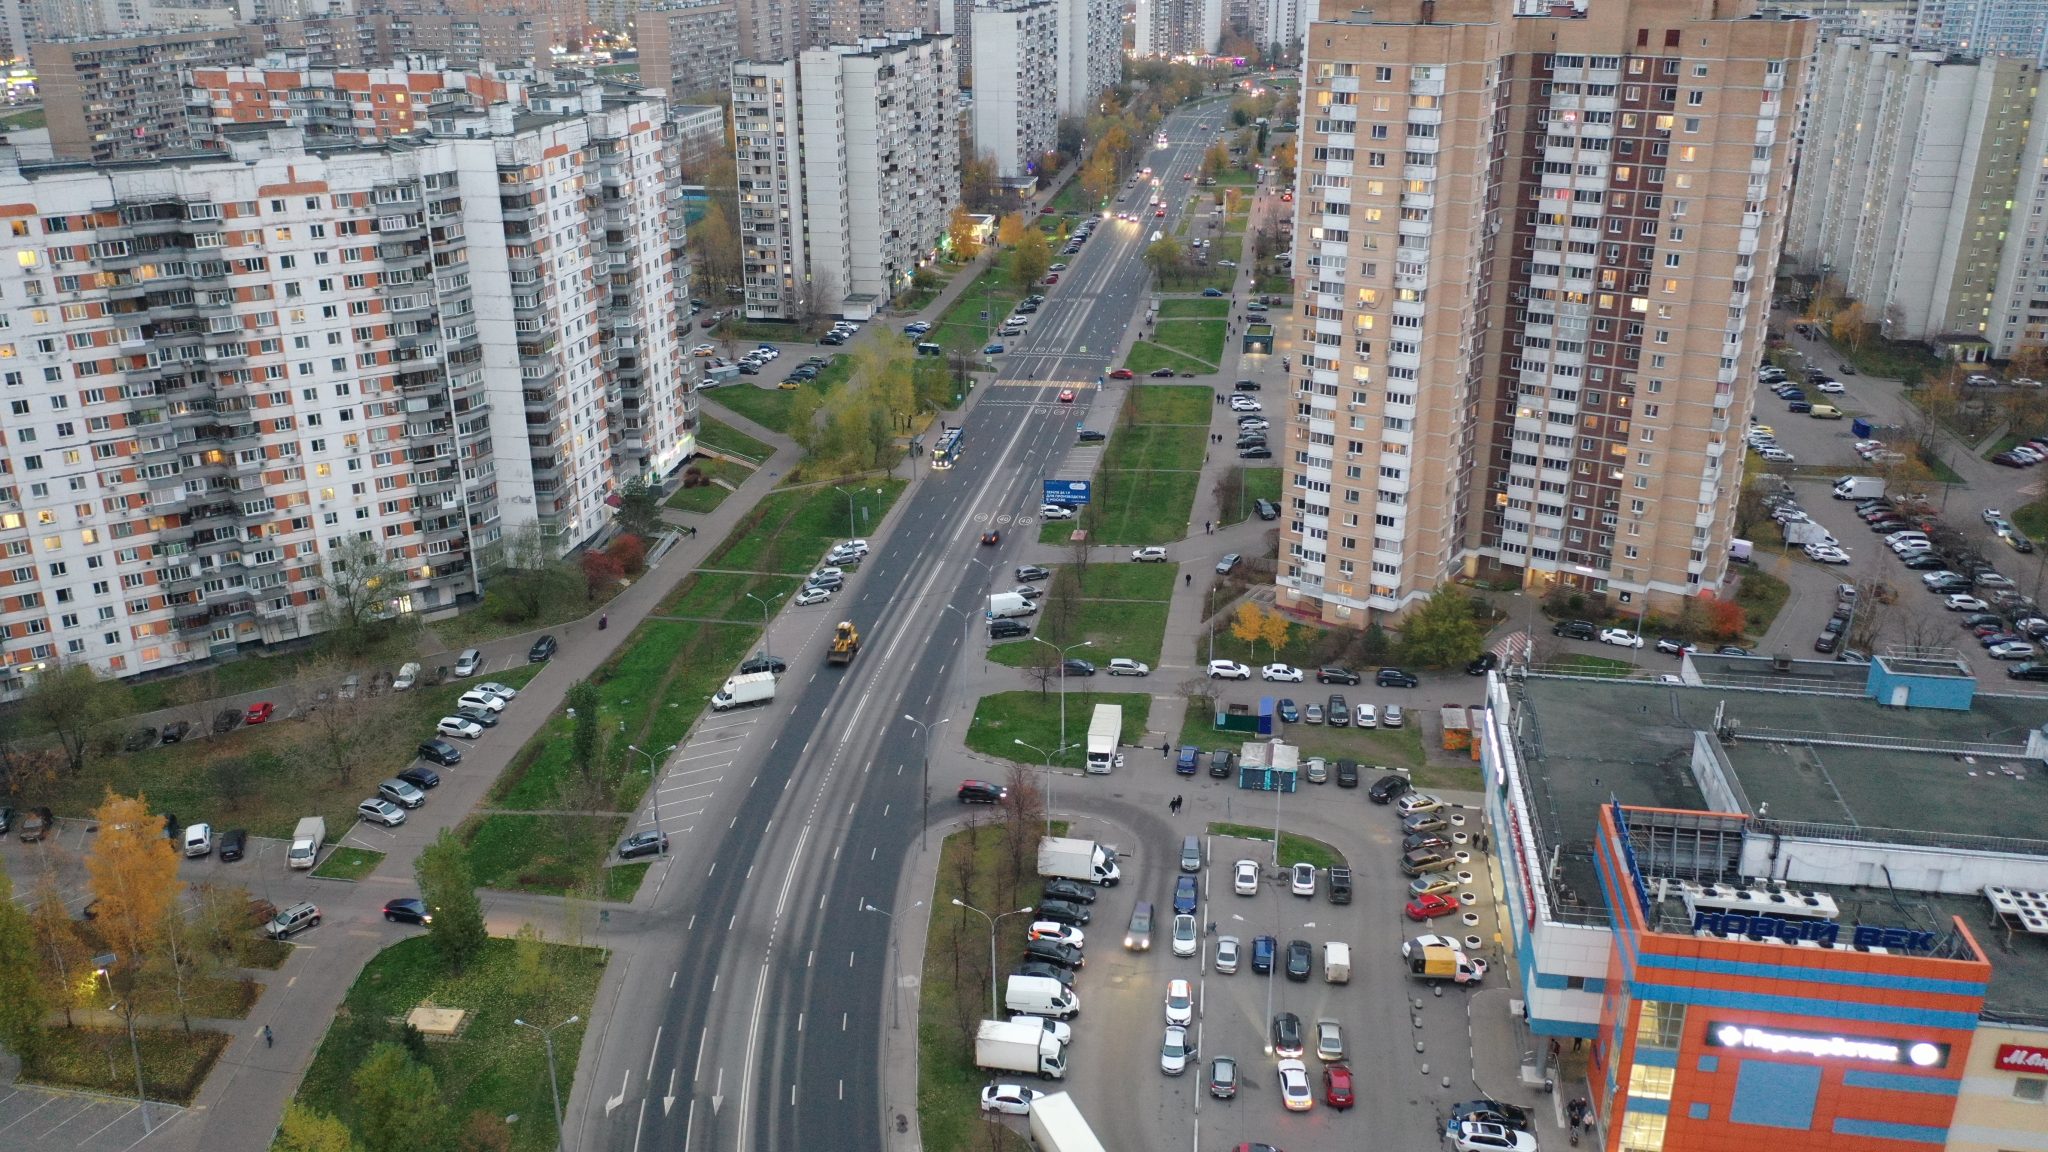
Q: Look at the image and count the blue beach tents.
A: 0